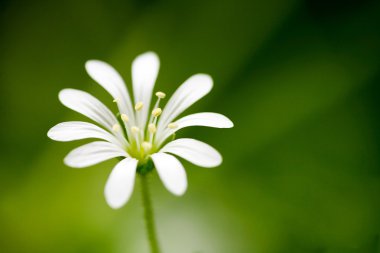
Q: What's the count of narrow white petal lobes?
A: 10